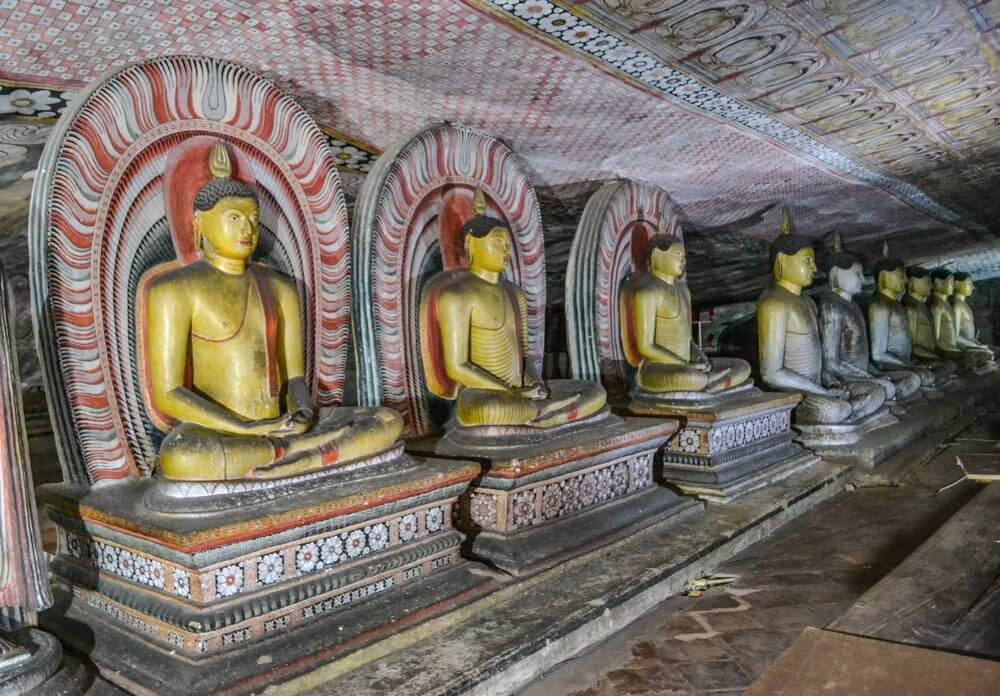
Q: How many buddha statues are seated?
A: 9